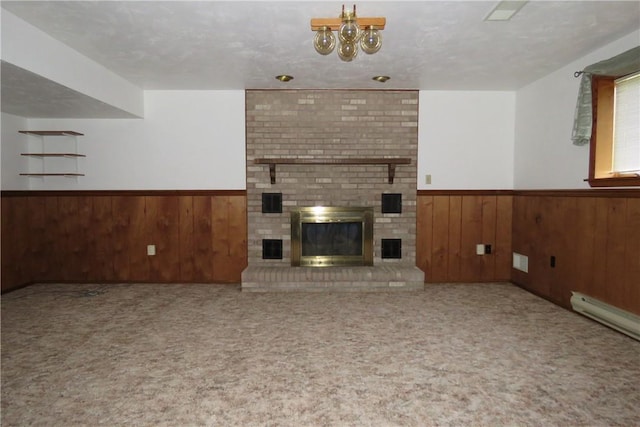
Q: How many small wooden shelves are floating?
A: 3